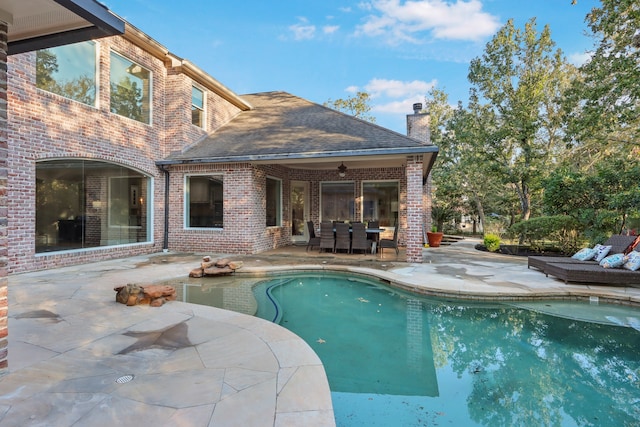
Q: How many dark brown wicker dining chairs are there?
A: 8